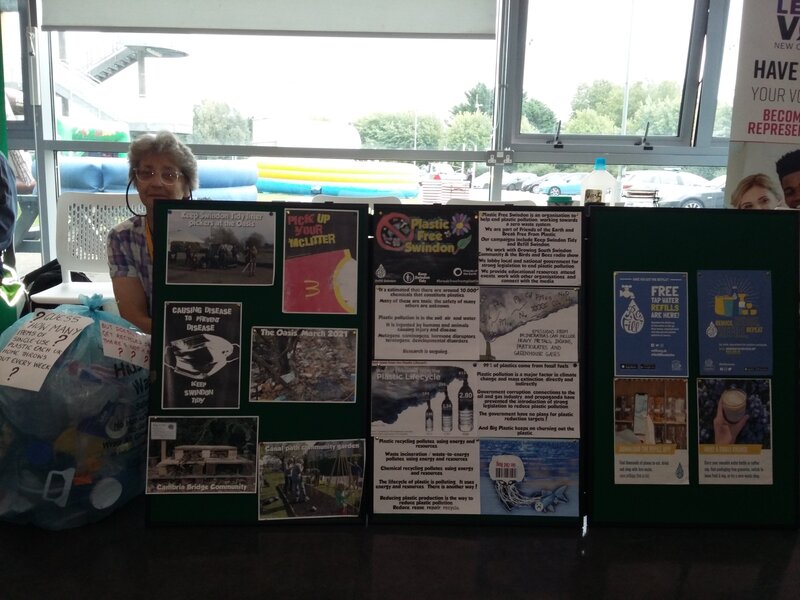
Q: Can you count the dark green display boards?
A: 3